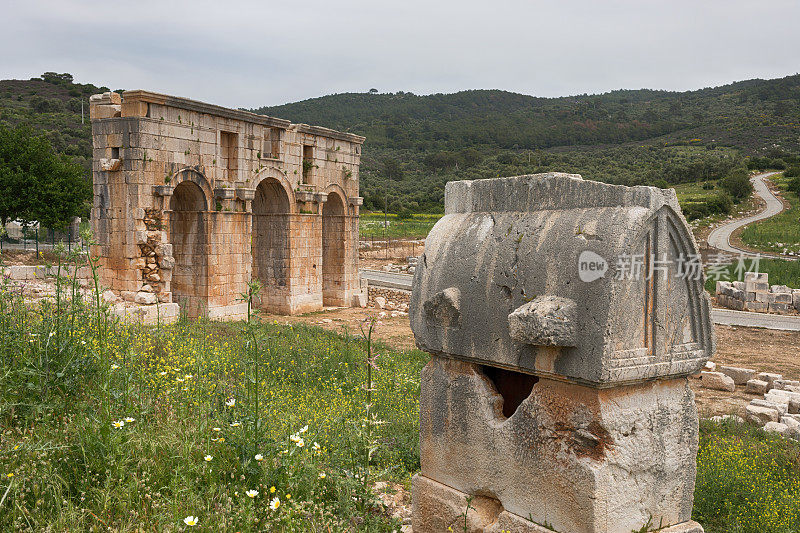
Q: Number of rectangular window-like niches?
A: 3